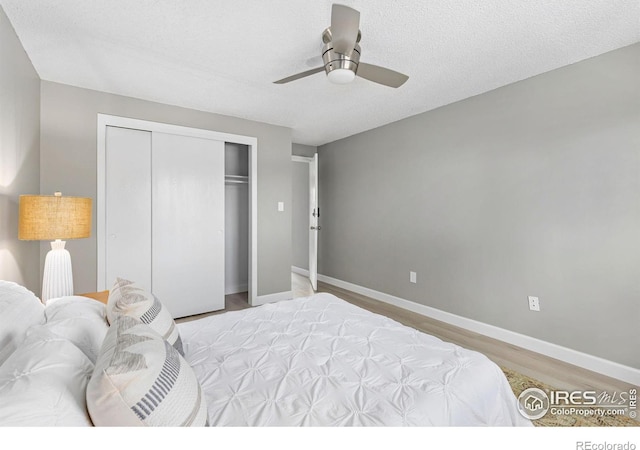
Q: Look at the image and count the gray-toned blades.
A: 3